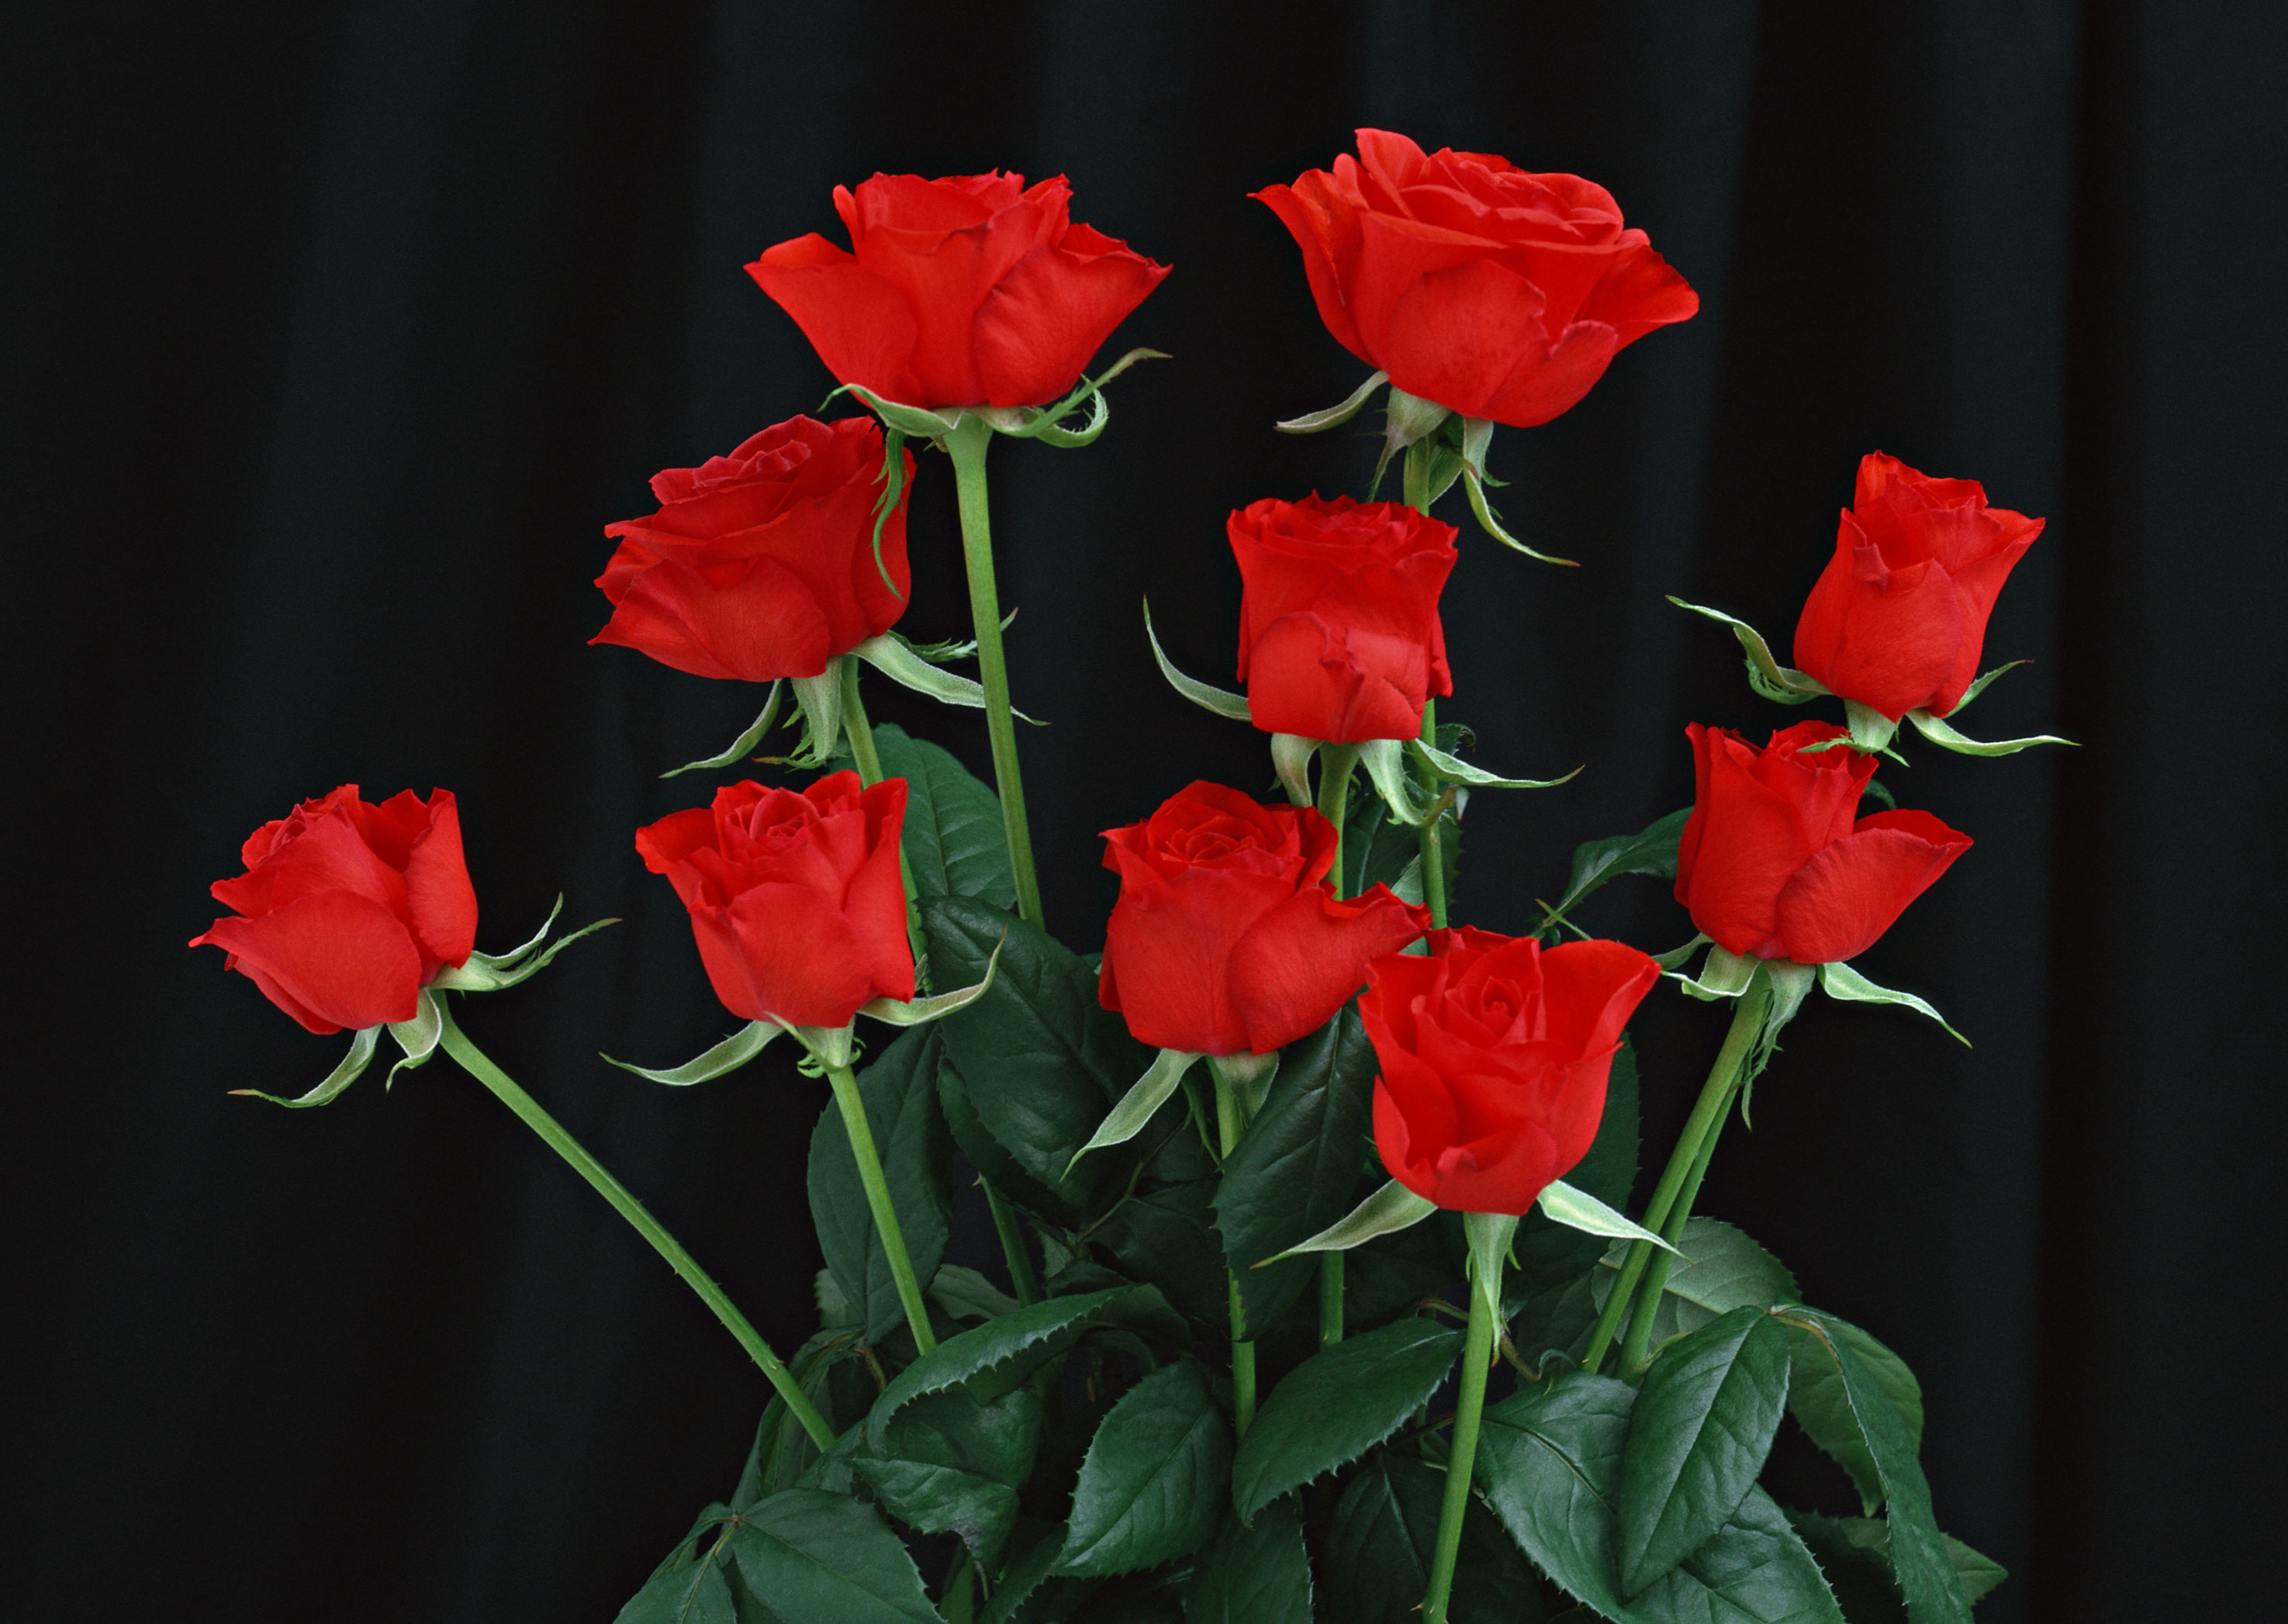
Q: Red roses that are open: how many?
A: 10